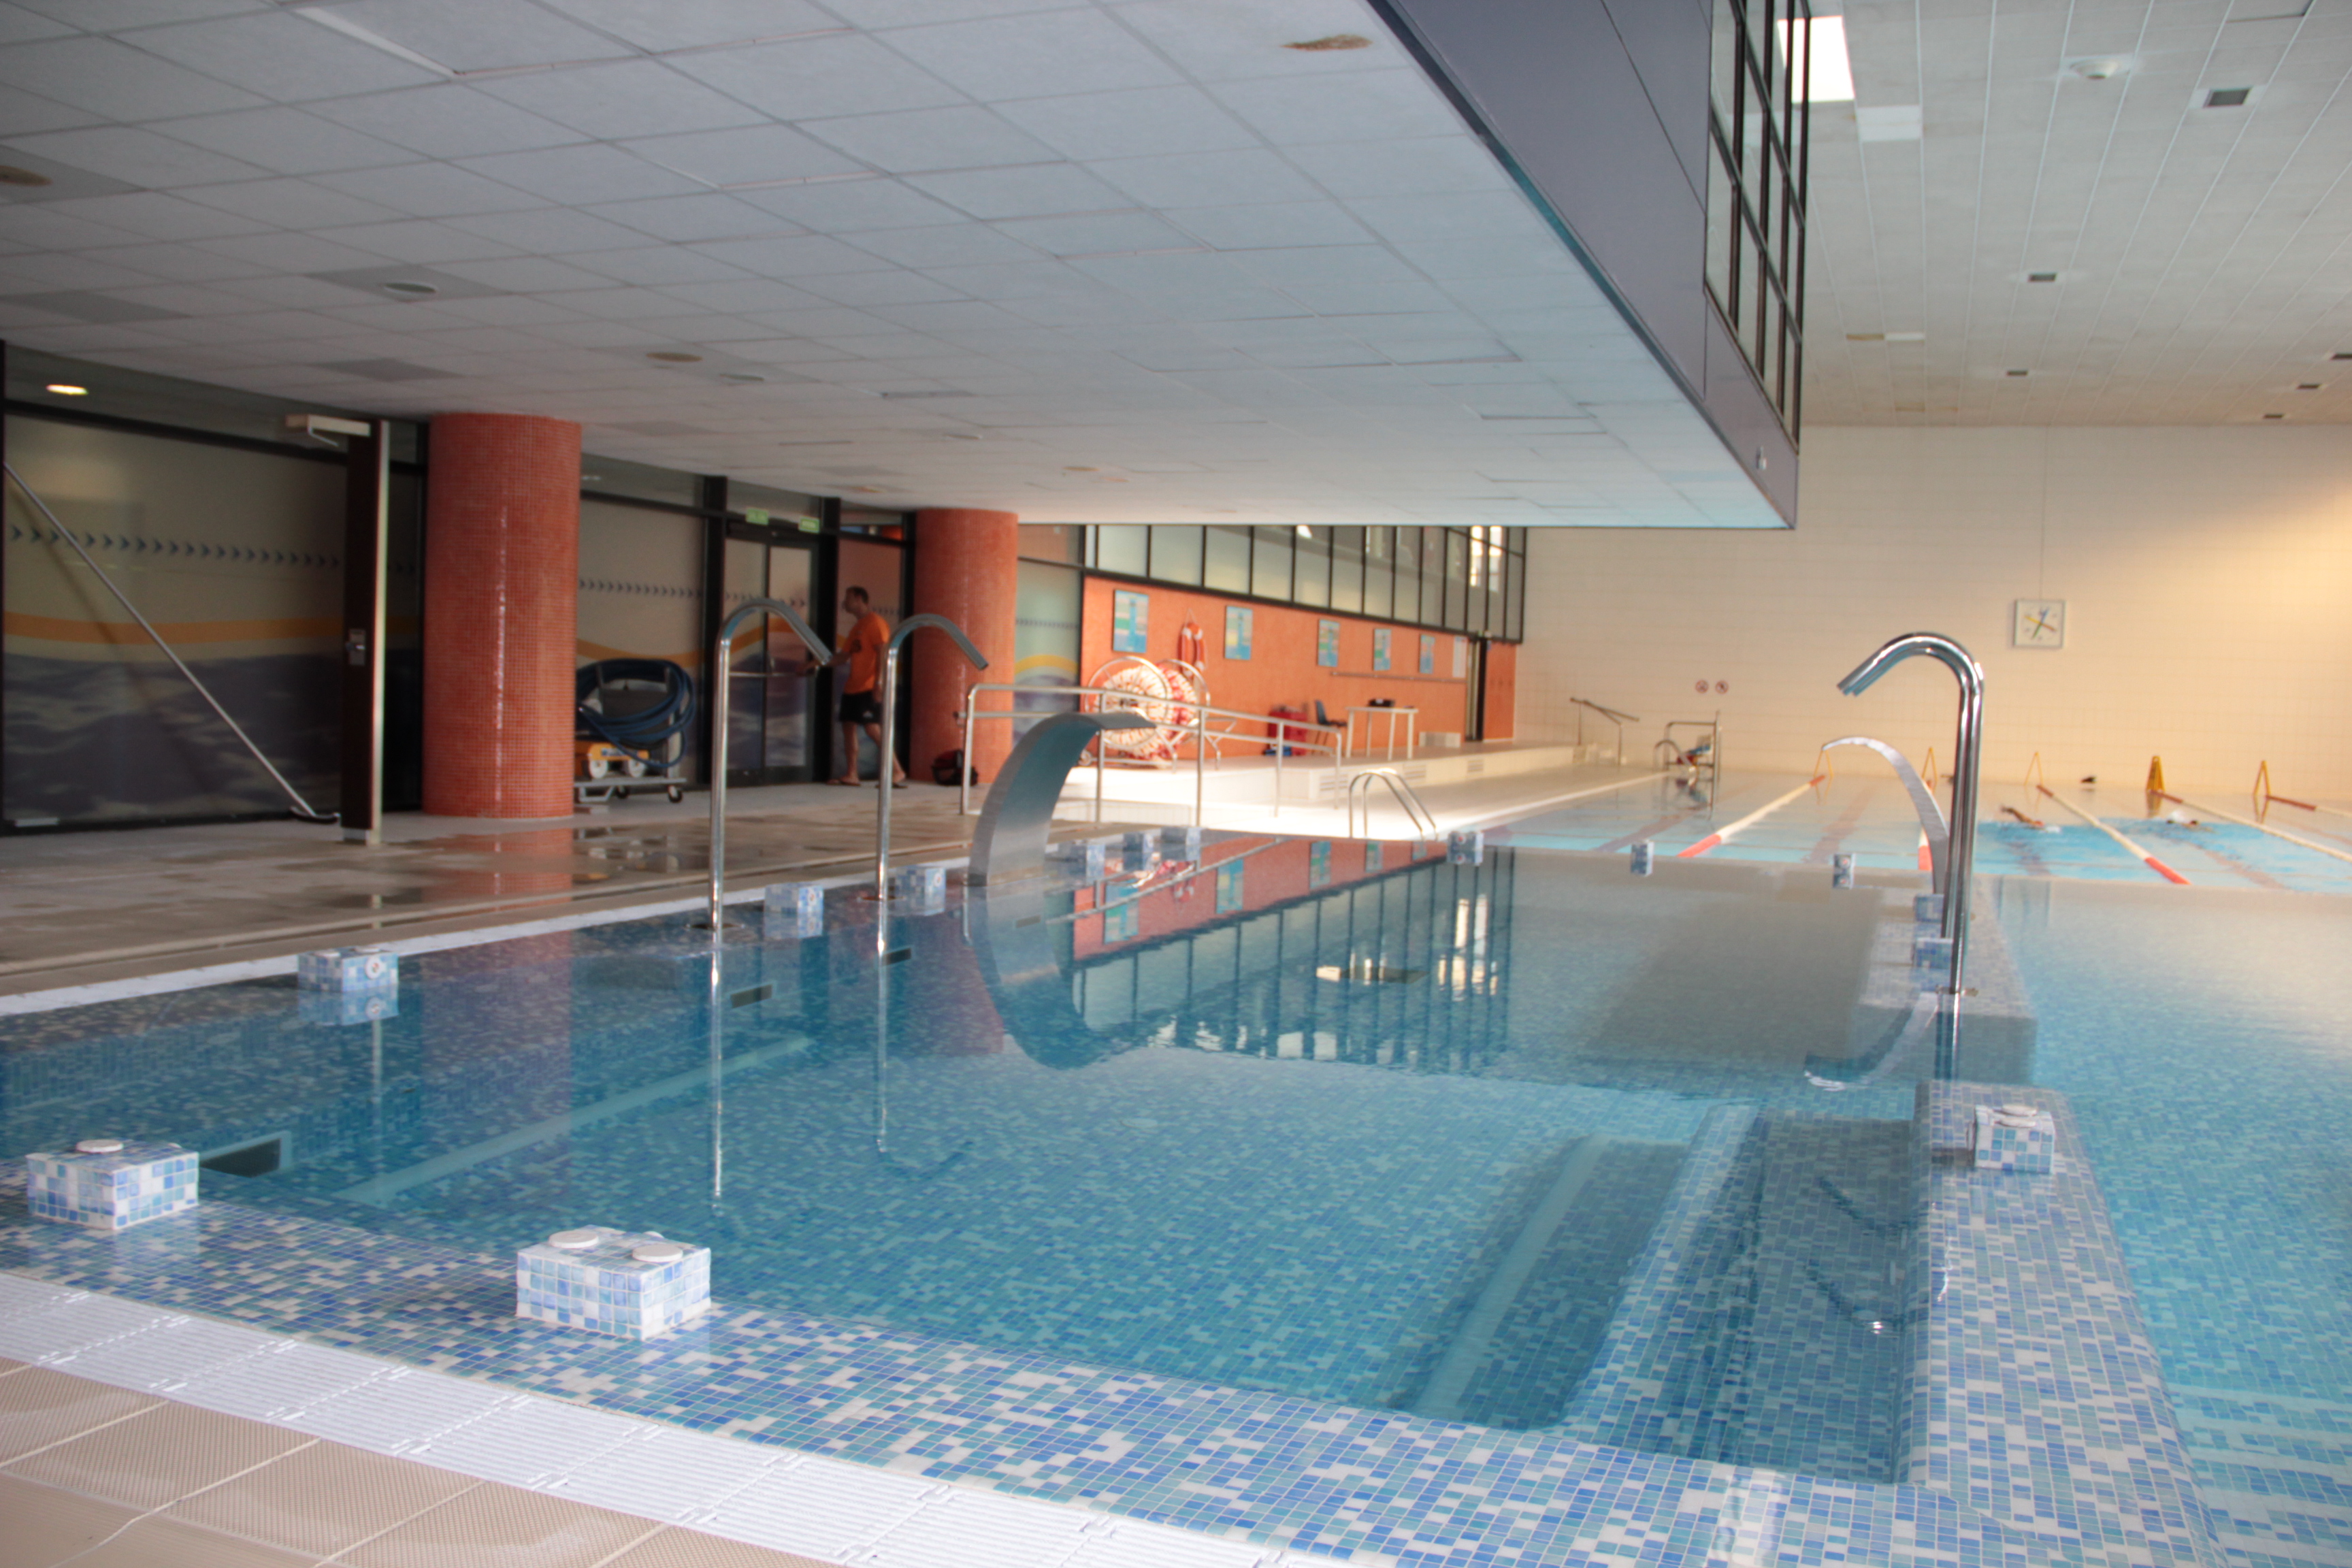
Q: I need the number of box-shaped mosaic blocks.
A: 14